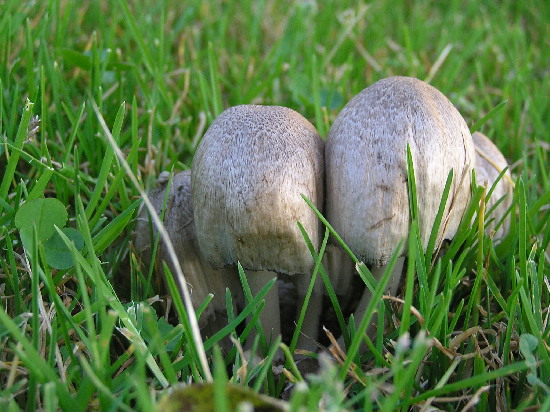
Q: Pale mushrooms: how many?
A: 4